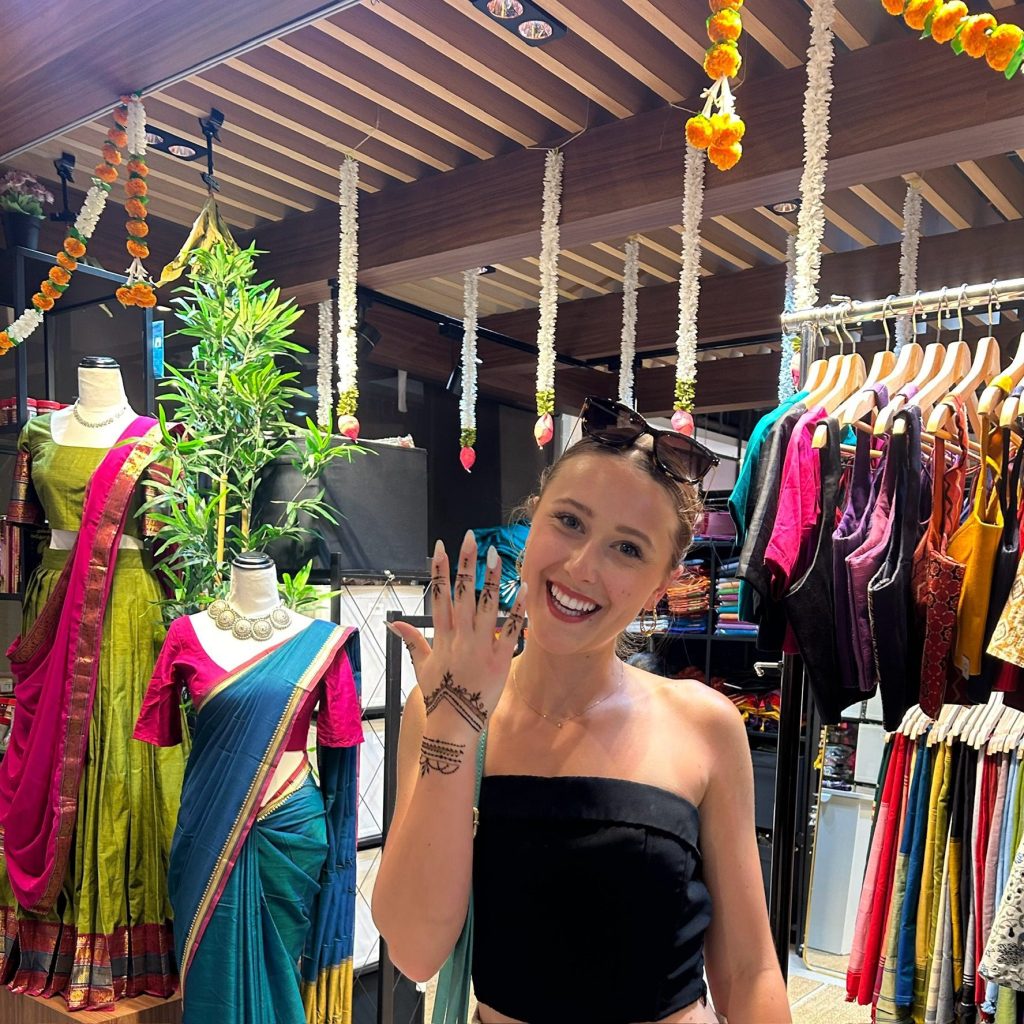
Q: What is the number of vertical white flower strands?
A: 9